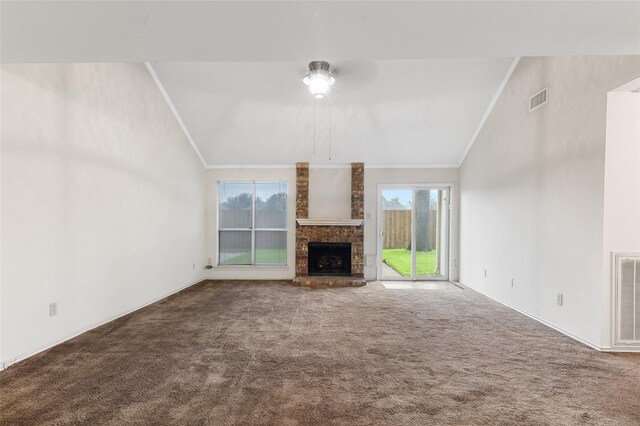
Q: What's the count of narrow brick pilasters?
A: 2